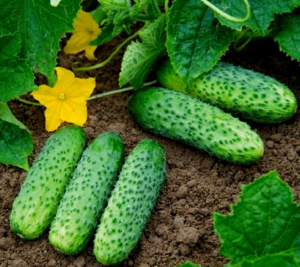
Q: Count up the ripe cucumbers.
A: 5